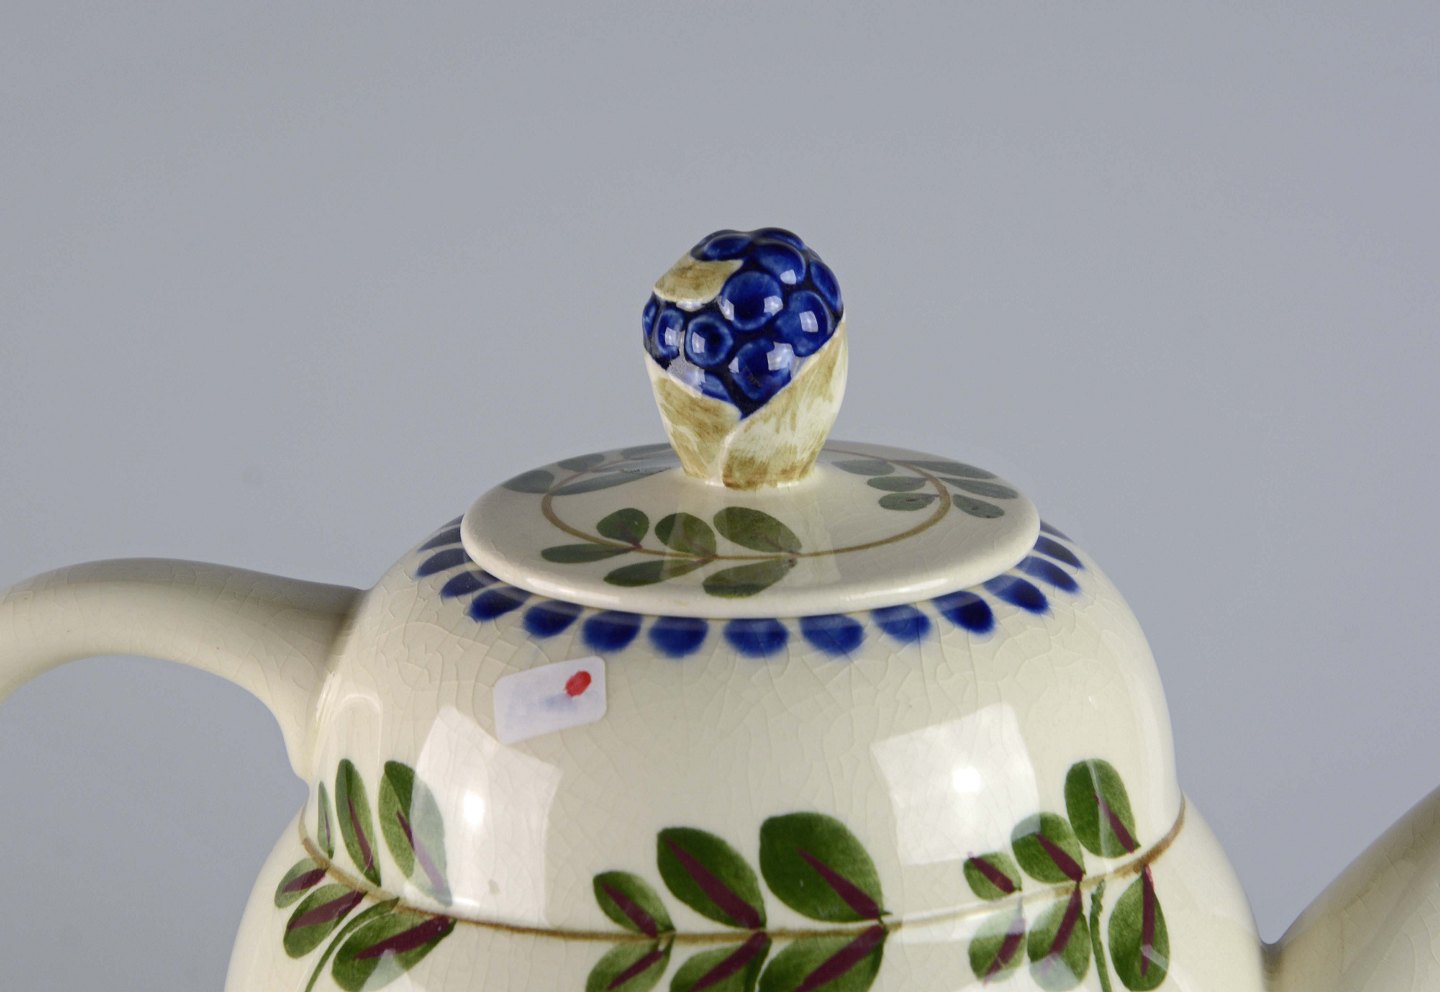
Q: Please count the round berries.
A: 11